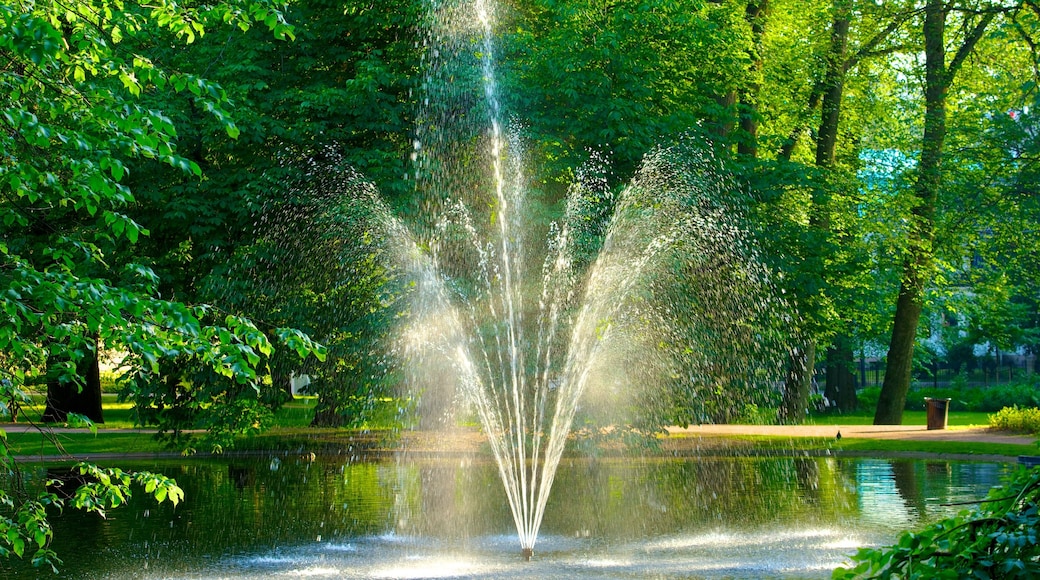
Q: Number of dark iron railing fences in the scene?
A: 1